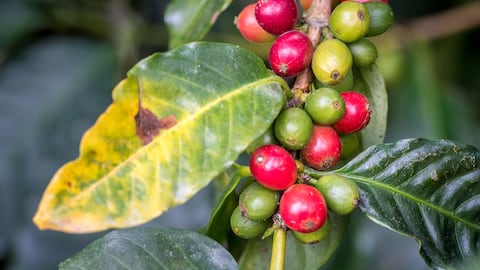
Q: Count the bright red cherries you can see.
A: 6